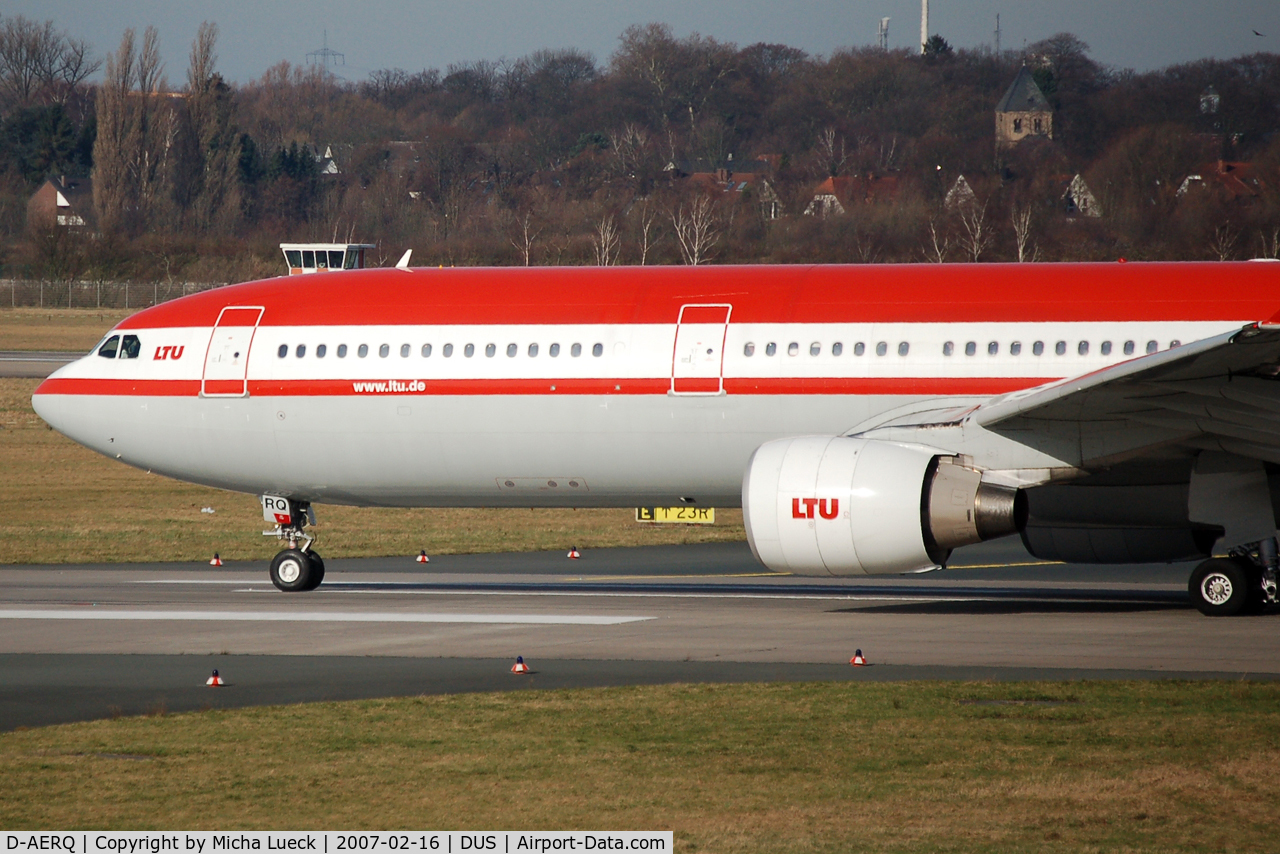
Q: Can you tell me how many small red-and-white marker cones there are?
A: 6